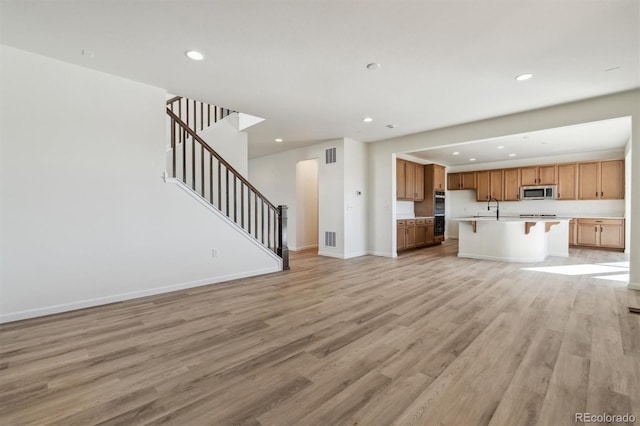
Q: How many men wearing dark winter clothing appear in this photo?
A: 0